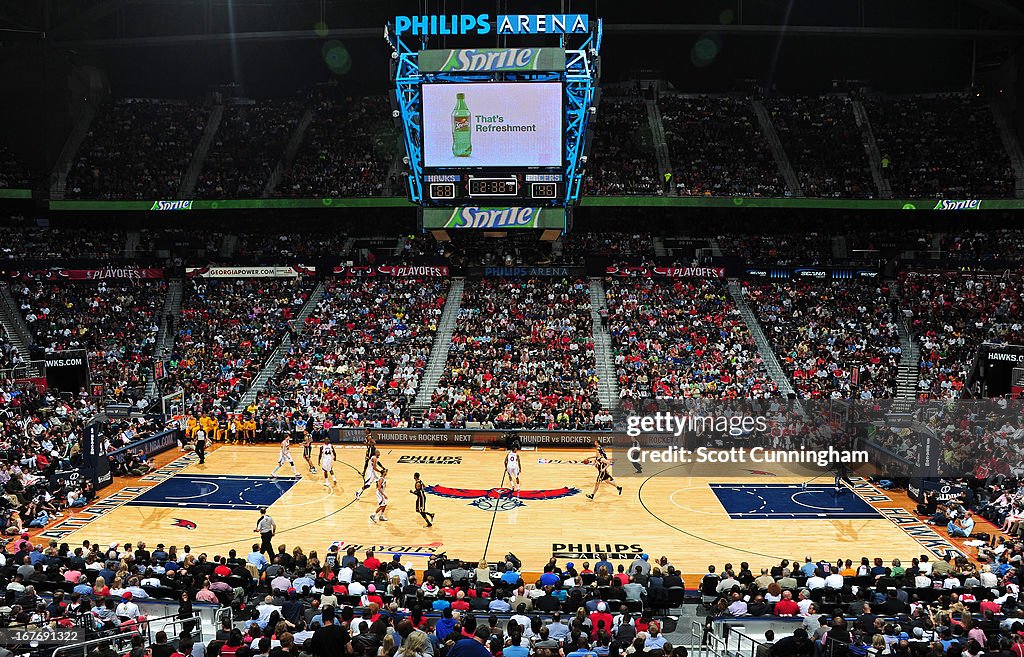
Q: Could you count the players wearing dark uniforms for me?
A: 5